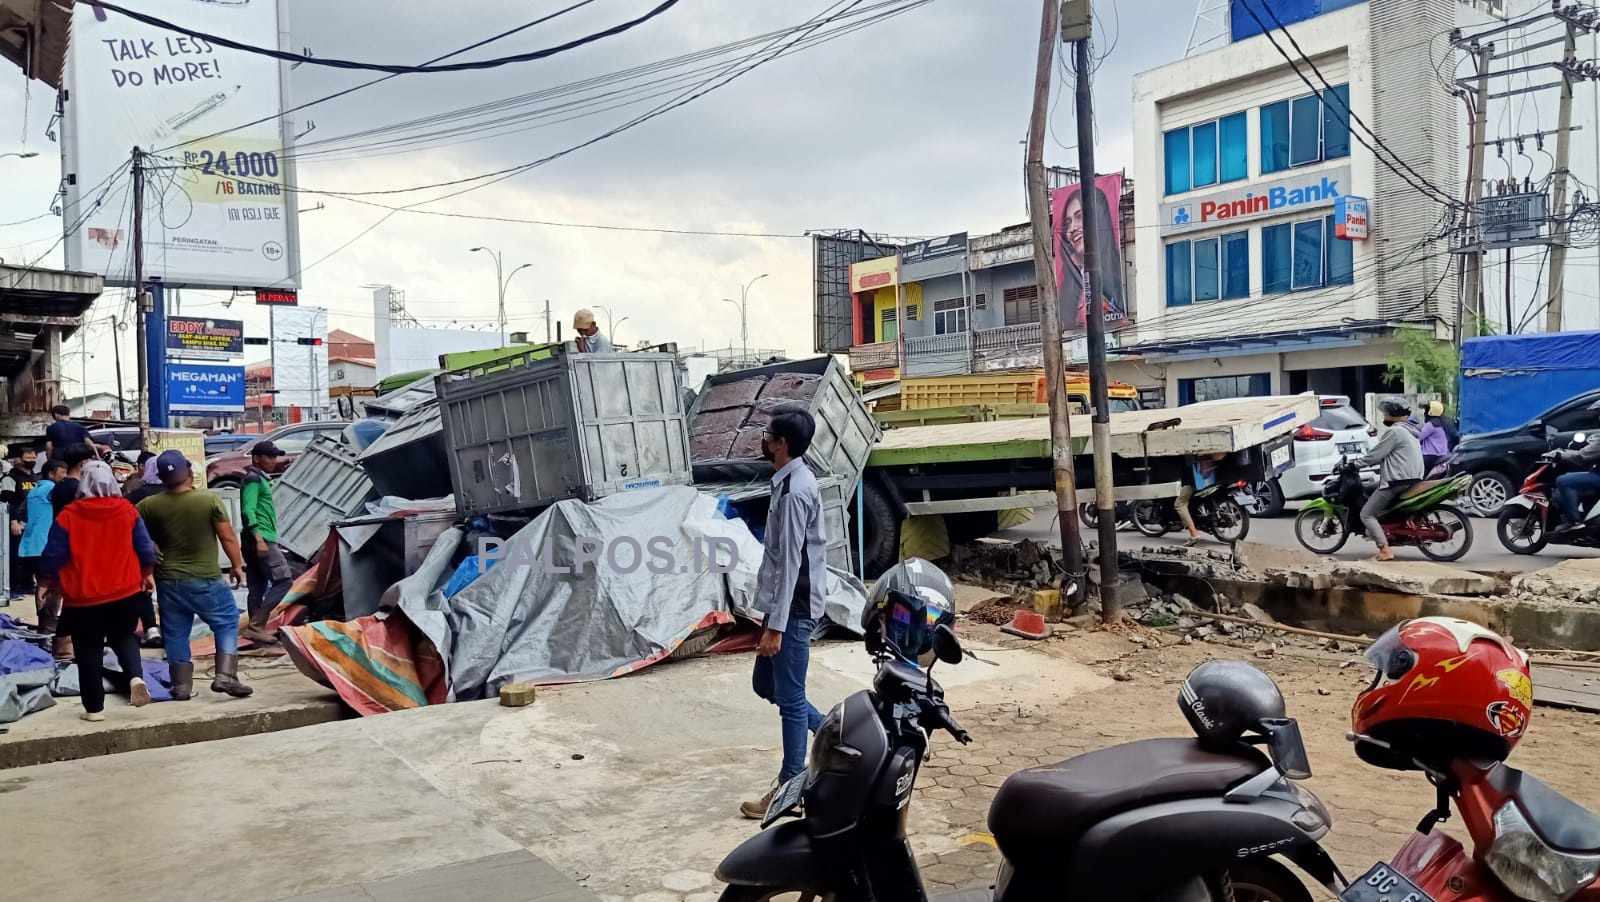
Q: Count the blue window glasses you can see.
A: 12